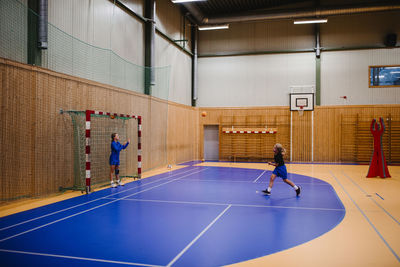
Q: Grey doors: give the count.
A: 1